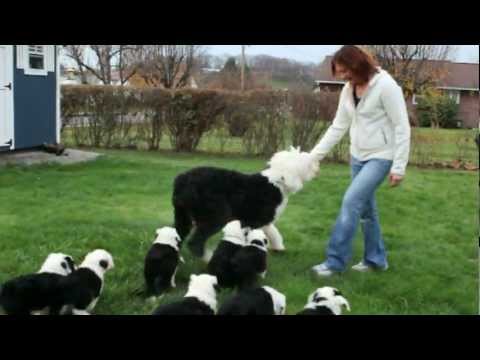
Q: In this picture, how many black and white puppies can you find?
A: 8